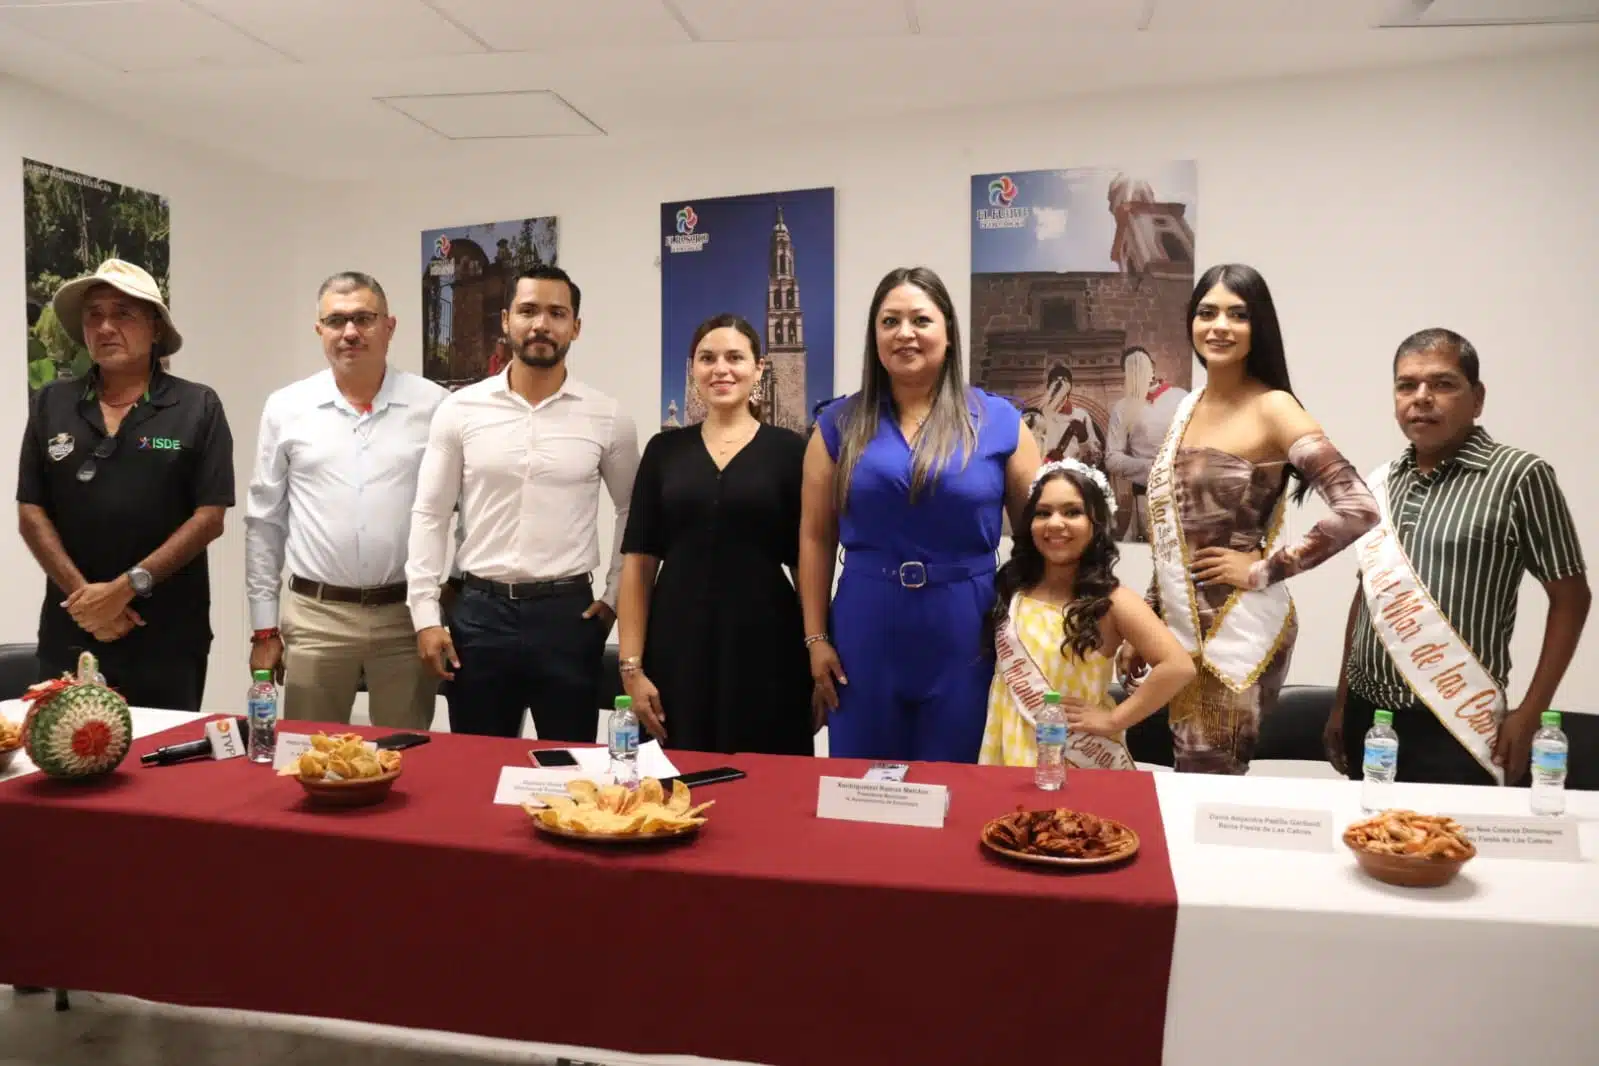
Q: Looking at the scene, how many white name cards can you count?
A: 5